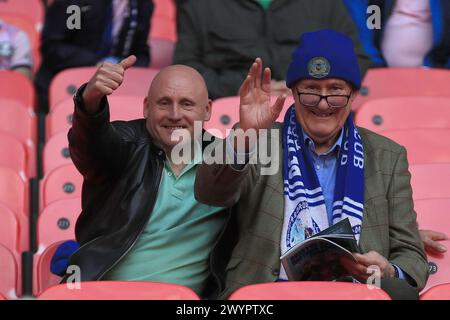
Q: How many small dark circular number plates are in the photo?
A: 9